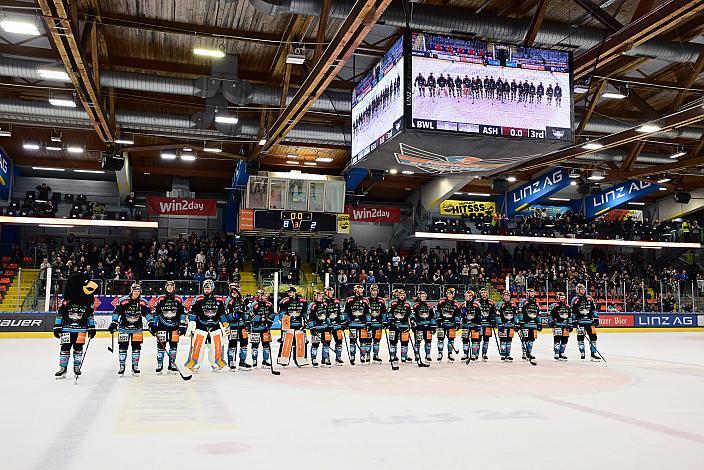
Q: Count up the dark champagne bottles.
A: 0